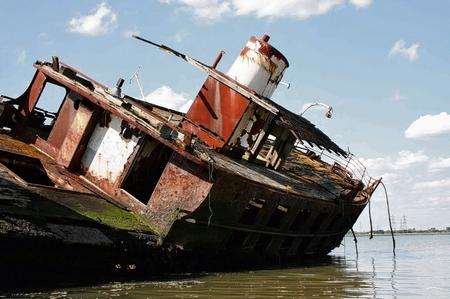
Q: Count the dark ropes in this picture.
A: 3